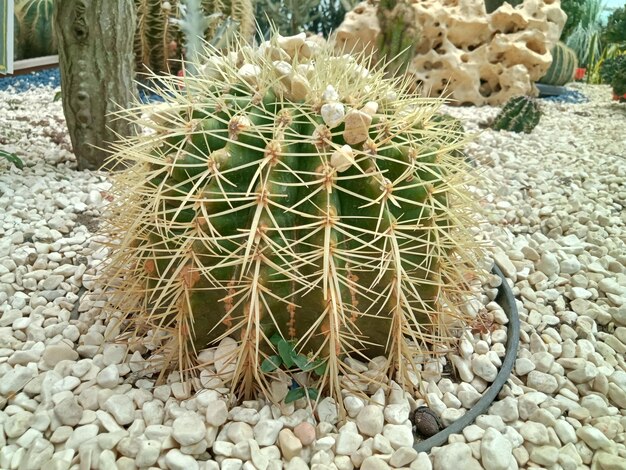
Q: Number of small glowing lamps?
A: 0